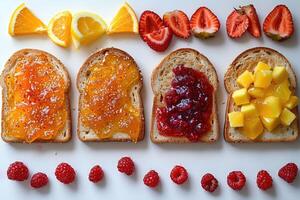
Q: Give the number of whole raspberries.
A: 11